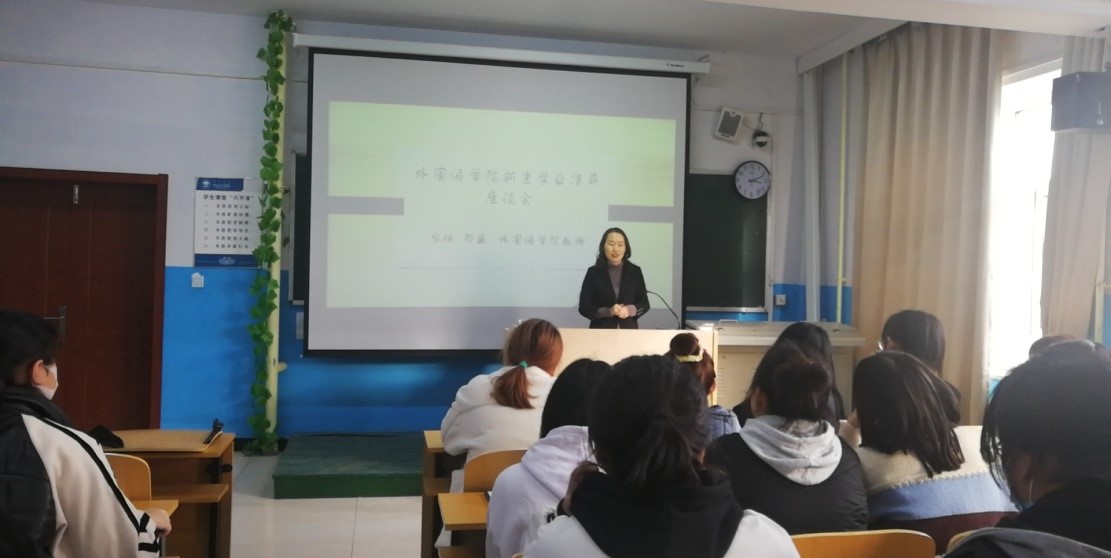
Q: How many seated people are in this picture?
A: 11